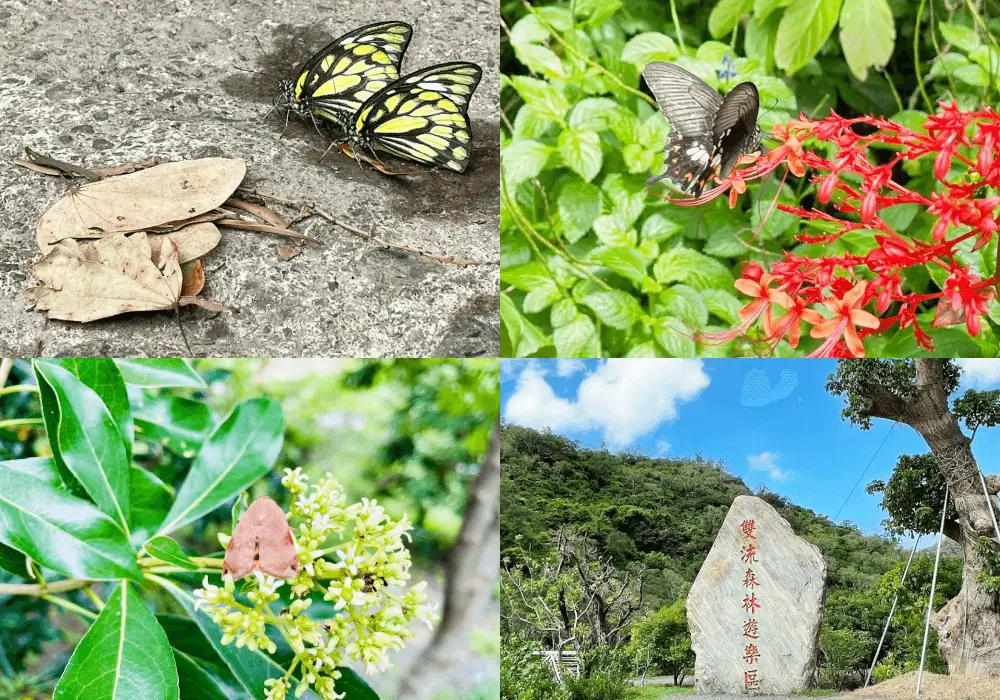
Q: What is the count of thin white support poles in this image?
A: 3